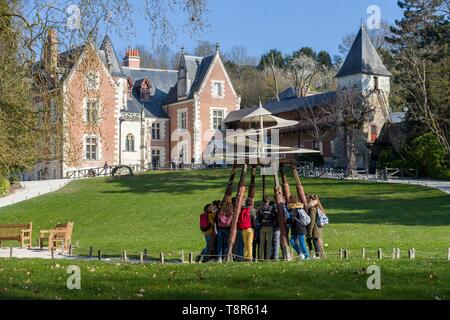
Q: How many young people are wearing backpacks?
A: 6